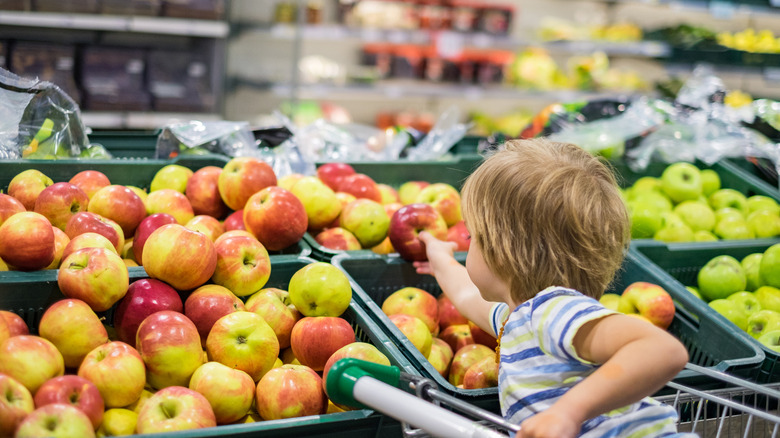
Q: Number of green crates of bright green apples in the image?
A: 2